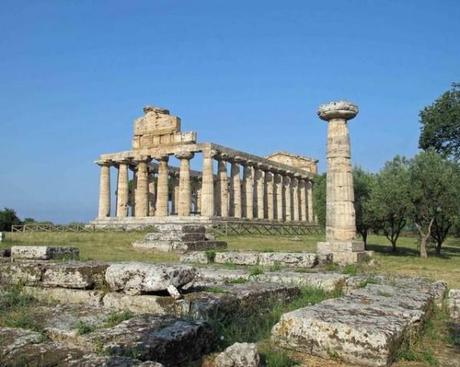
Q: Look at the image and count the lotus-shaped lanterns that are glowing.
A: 0